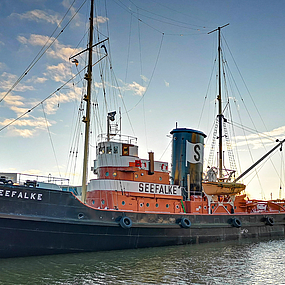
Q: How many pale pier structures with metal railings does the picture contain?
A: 0